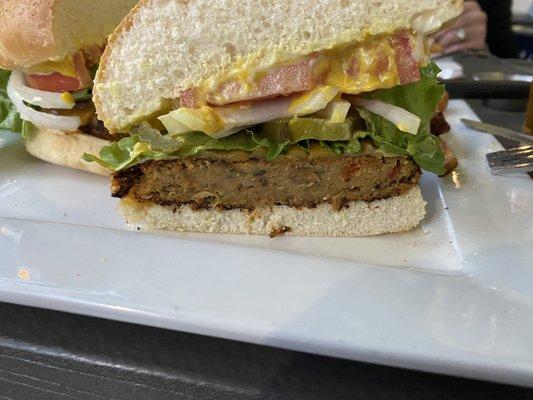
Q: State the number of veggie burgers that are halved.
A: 1